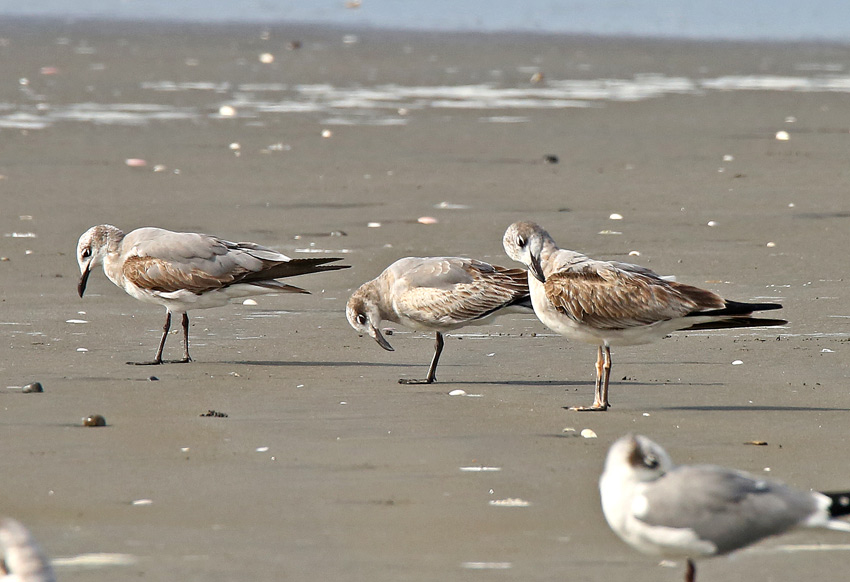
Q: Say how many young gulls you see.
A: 3